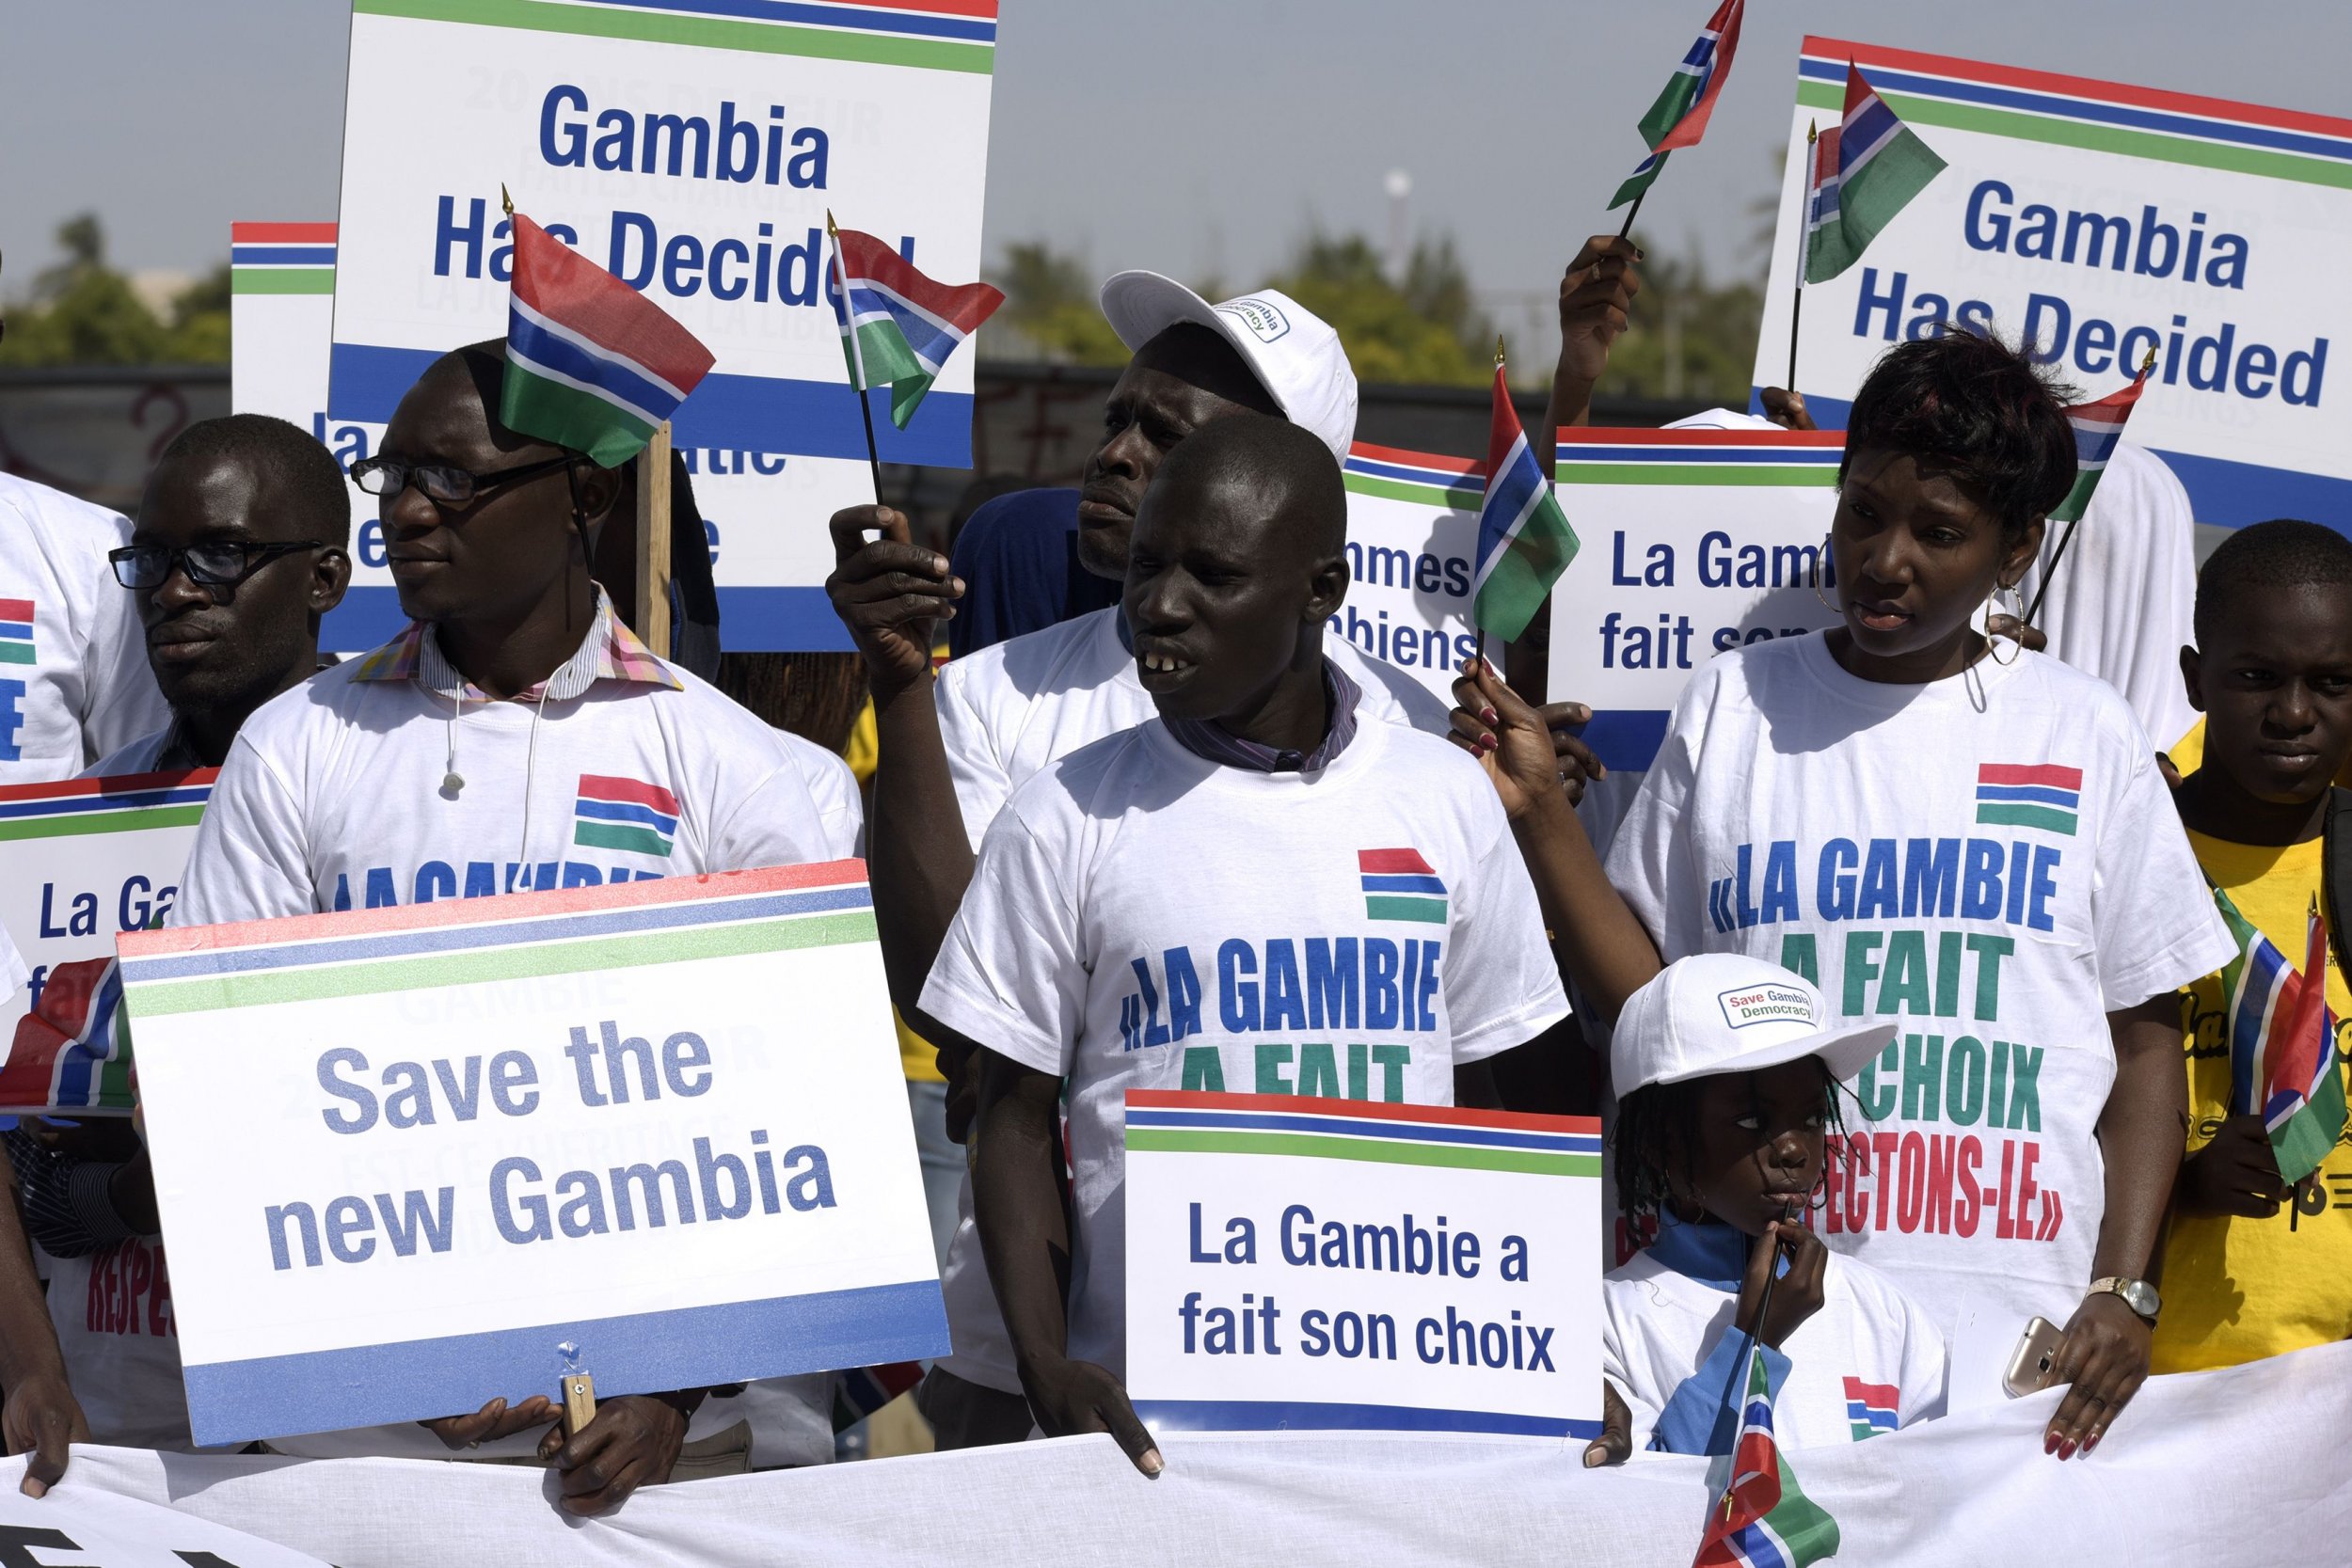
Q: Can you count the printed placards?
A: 8